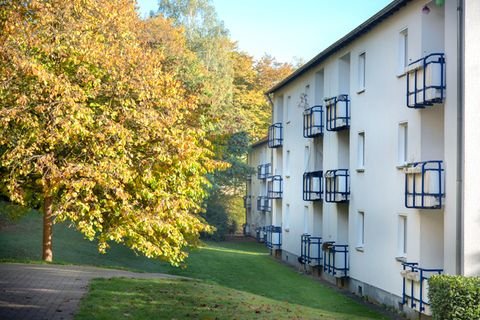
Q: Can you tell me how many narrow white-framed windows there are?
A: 12